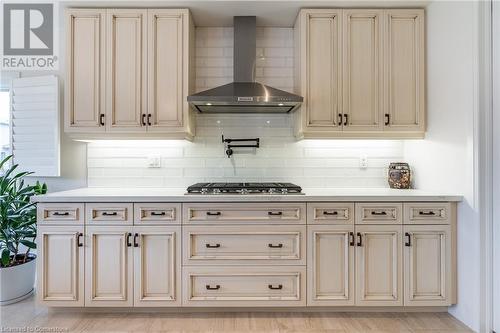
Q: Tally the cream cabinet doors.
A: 12